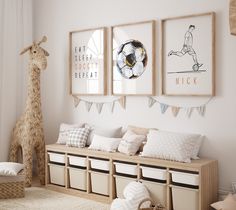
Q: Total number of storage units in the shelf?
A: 12